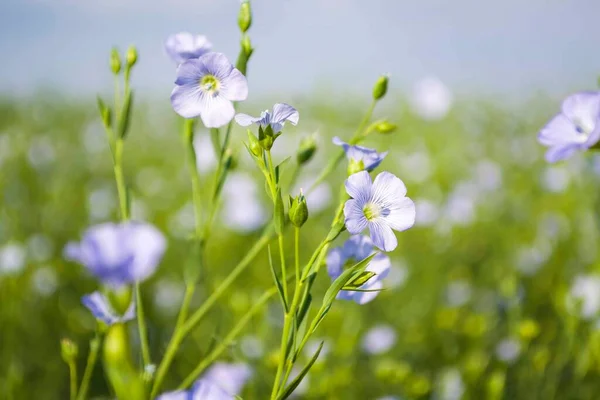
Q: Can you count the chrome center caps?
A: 0